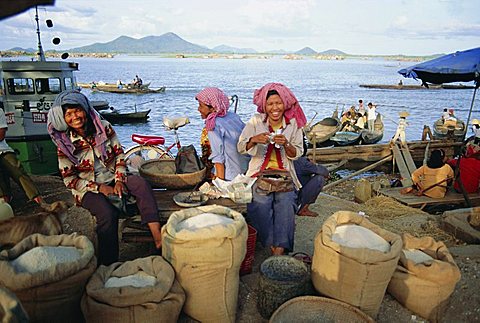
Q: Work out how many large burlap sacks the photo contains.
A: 5